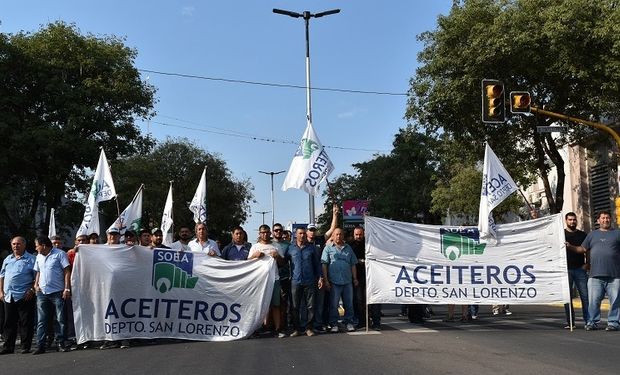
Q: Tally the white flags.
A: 7